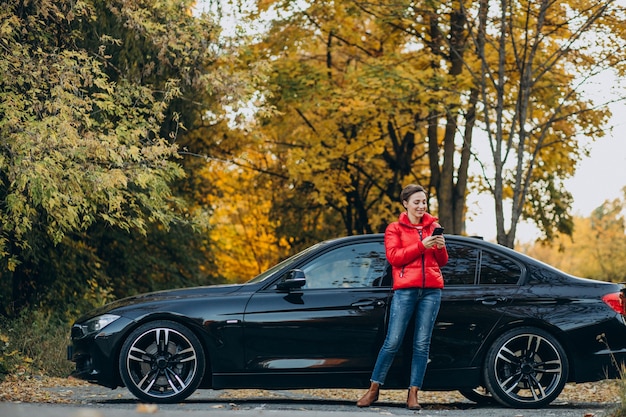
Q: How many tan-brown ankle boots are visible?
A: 2